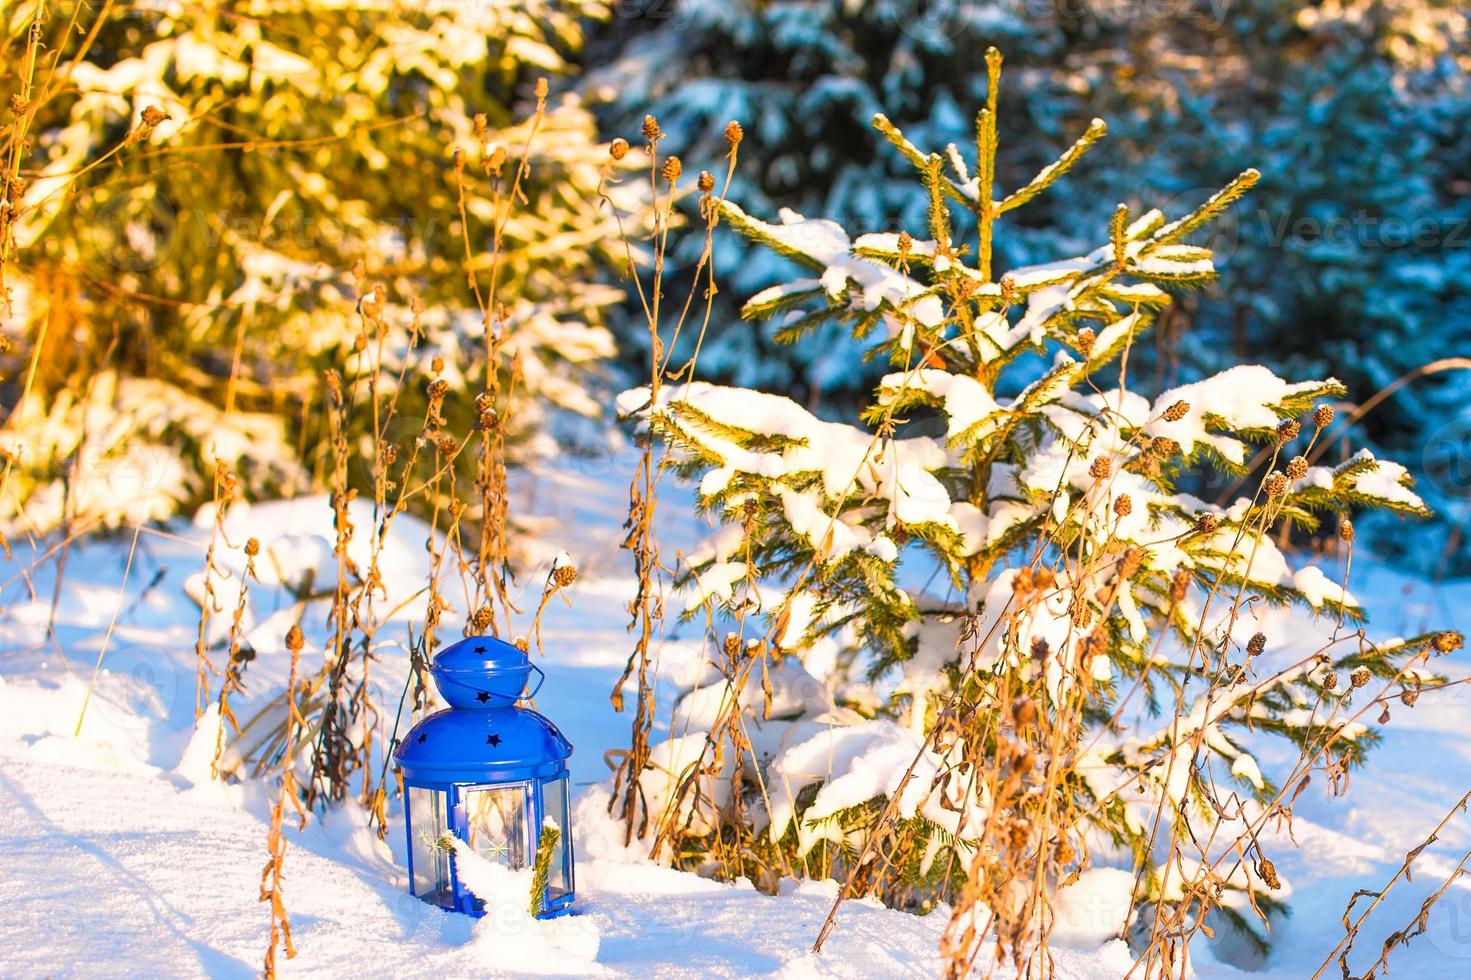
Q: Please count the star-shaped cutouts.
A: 5